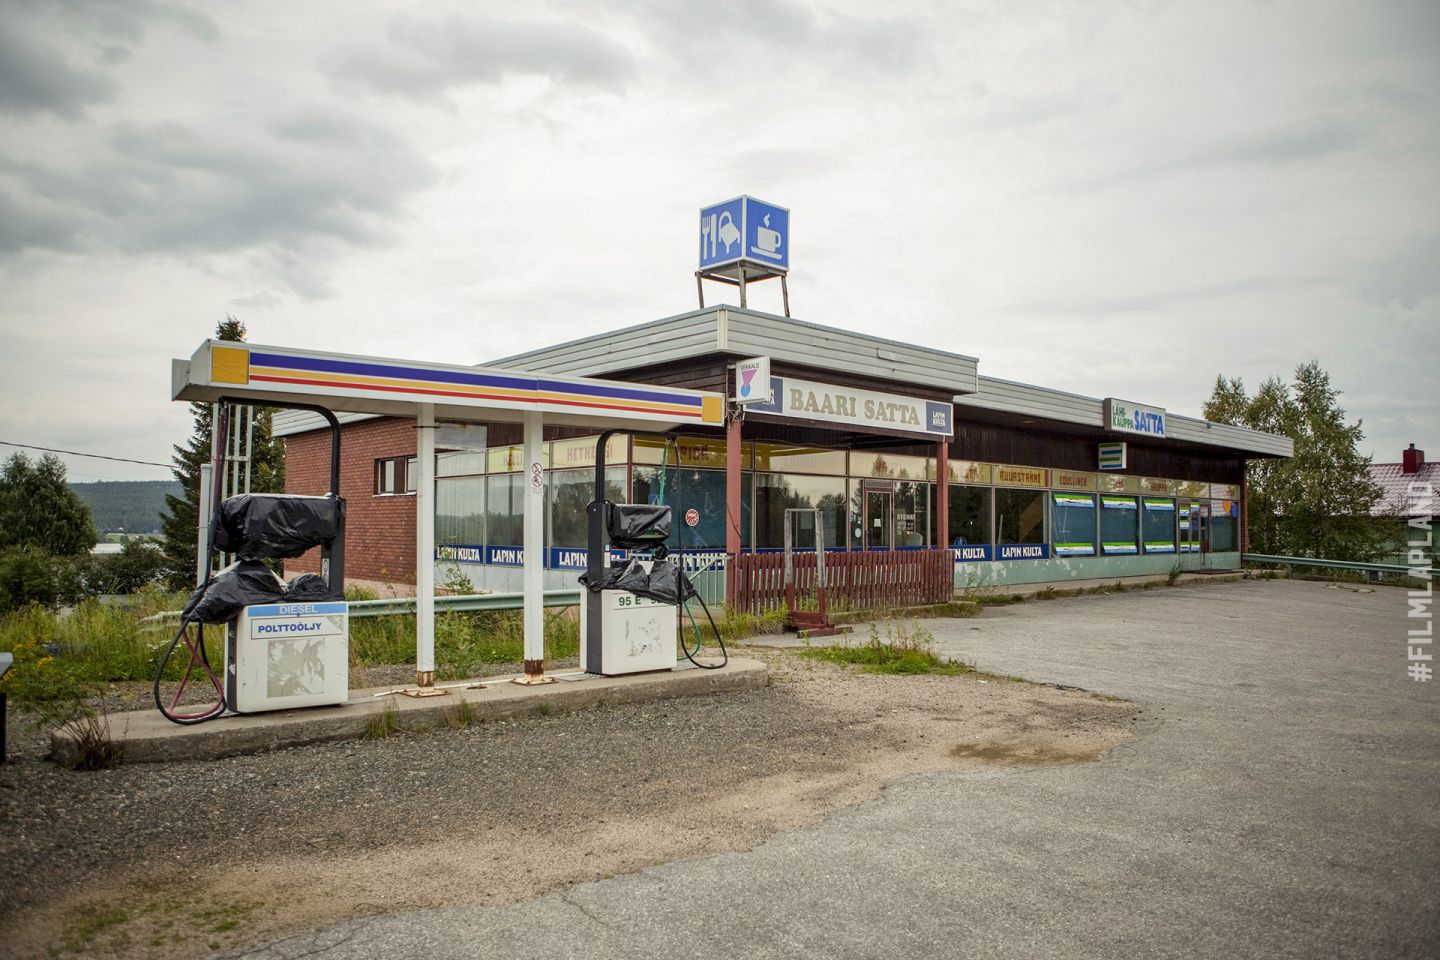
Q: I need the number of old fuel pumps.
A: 2